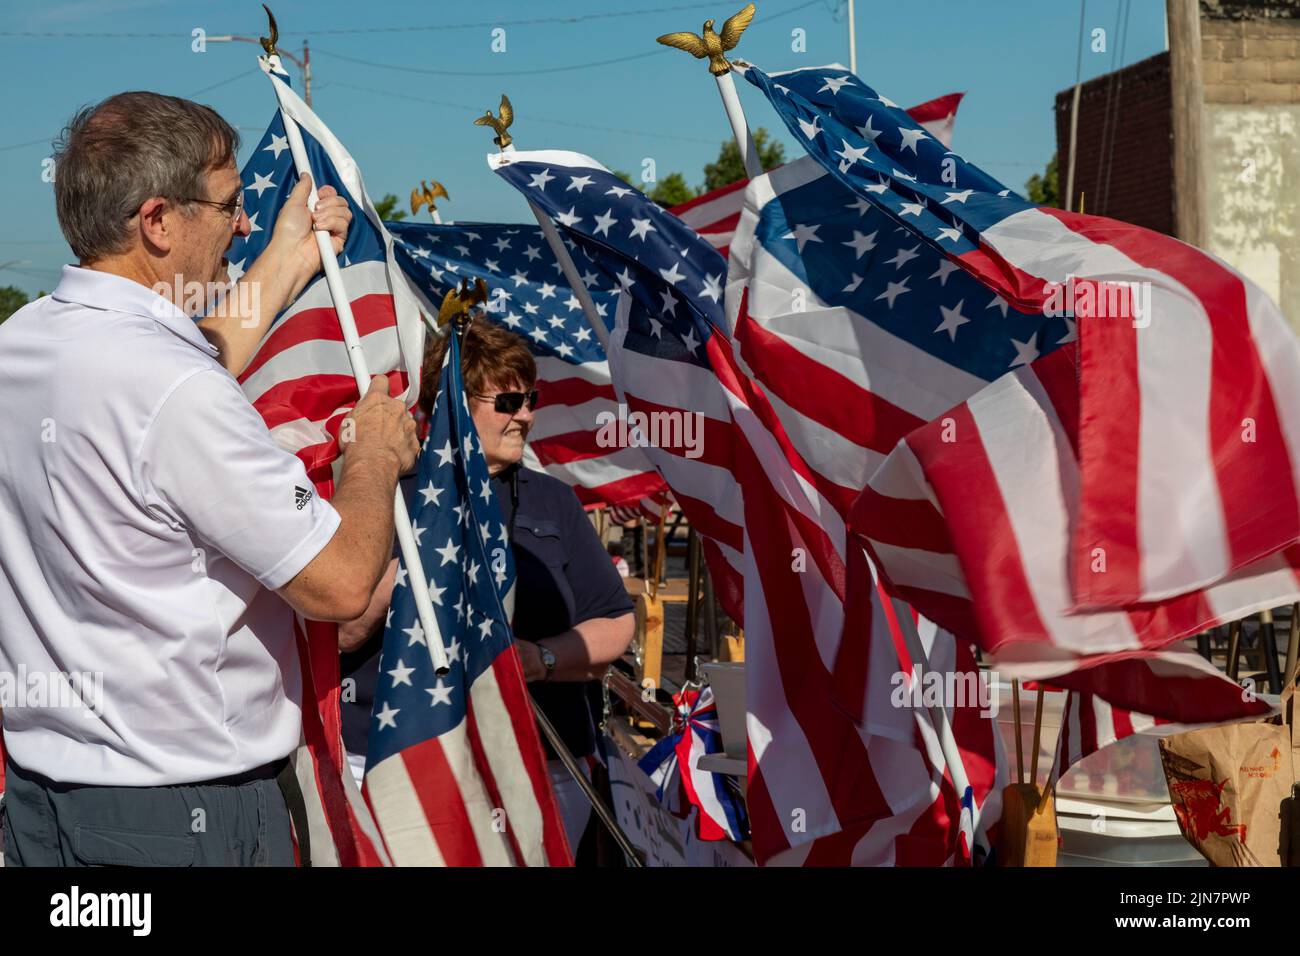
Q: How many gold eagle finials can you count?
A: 5